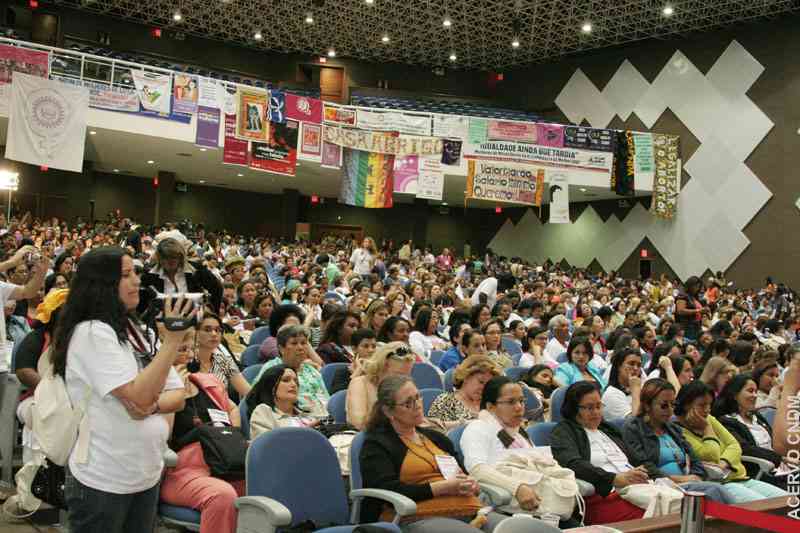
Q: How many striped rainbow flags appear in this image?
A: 1